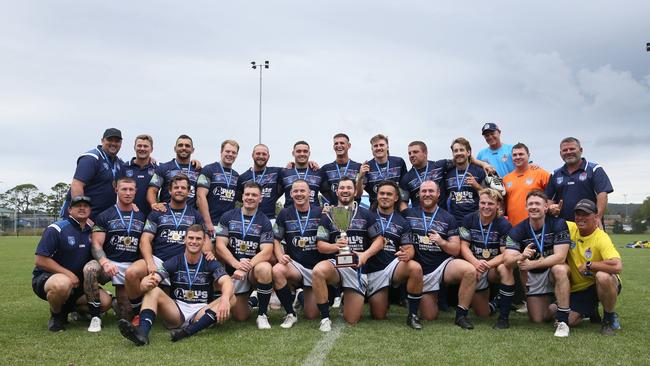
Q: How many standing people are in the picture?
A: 13